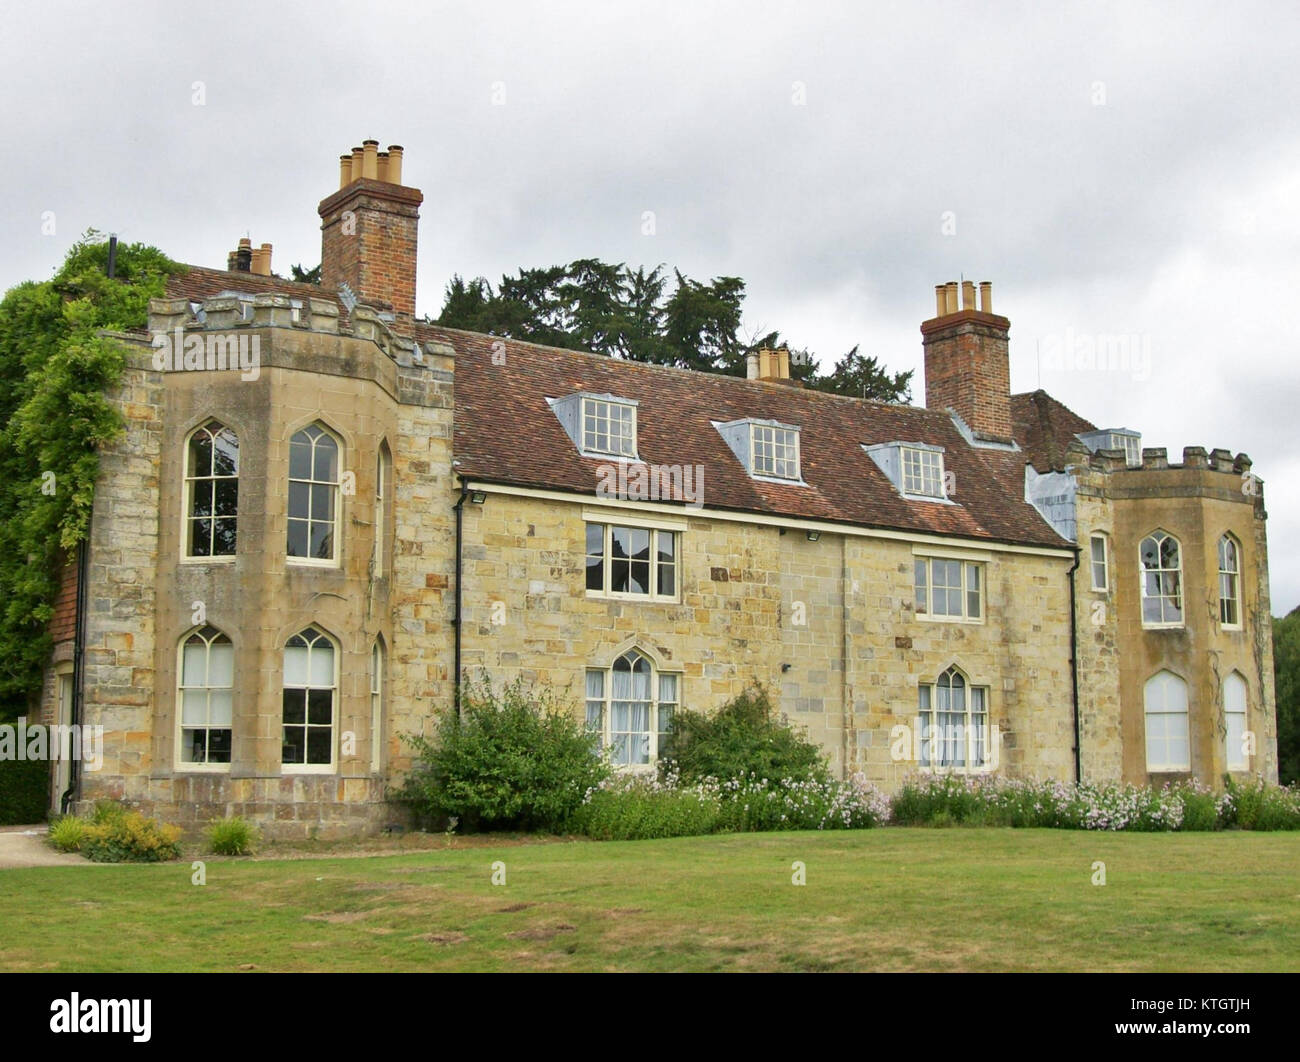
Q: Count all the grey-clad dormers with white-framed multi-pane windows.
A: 4